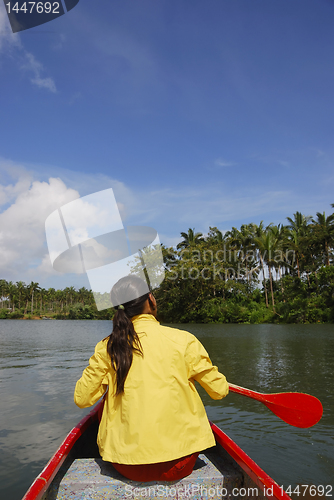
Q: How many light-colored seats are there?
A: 1